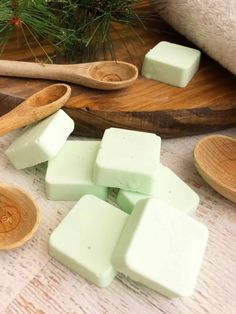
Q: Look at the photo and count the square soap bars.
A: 7